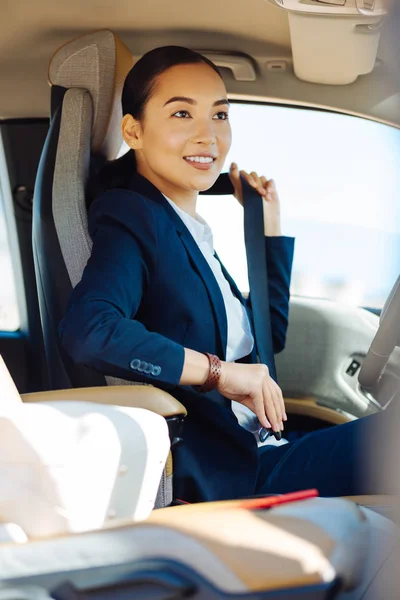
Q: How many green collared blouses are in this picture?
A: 0